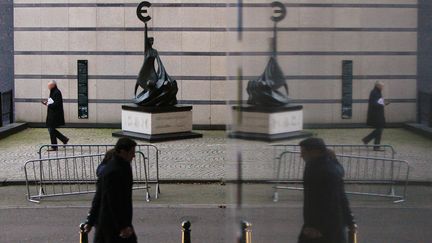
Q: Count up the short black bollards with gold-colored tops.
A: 4